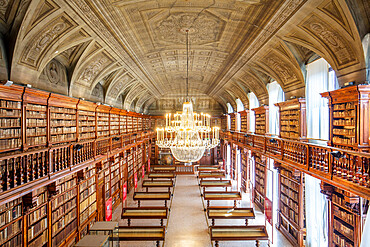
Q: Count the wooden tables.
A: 12